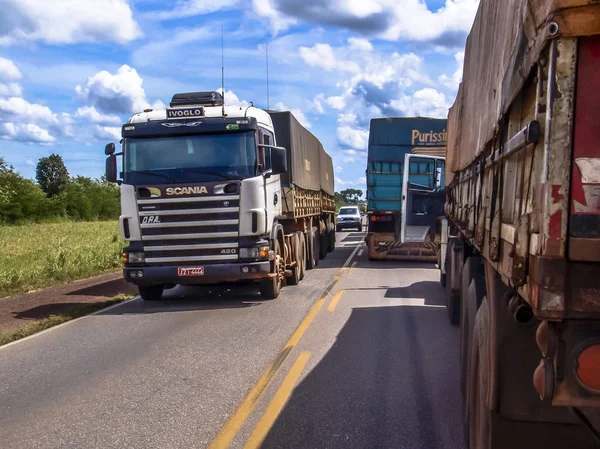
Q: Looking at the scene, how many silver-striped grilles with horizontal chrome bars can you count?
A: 1